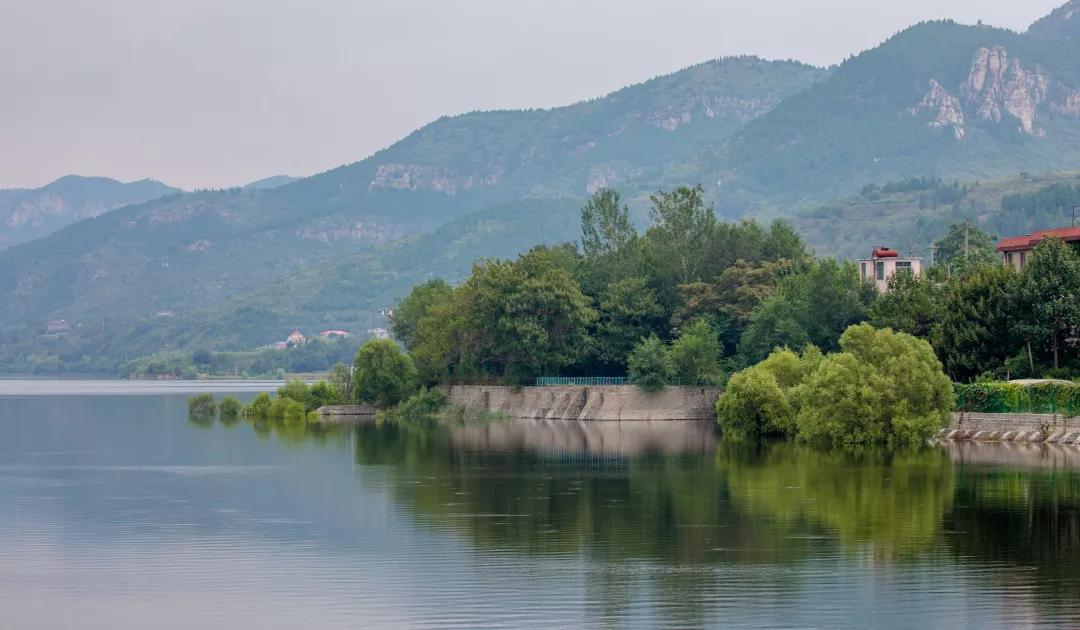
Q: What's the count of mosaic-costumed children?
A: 0